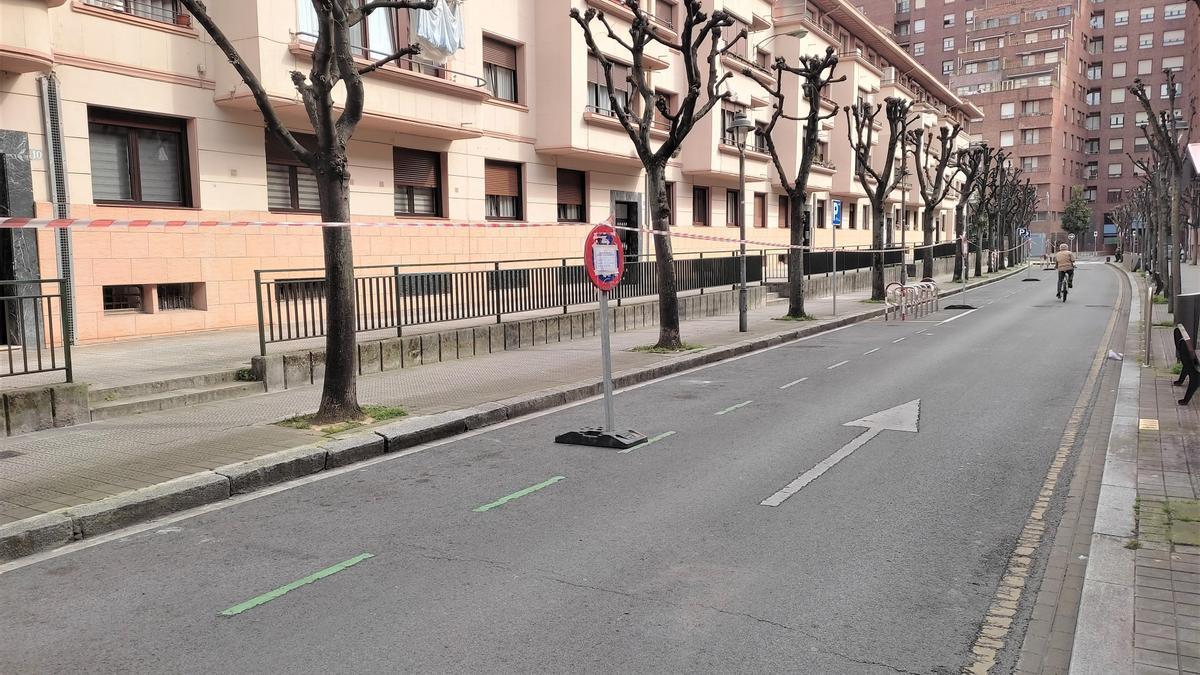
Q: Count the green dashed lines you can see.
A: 4